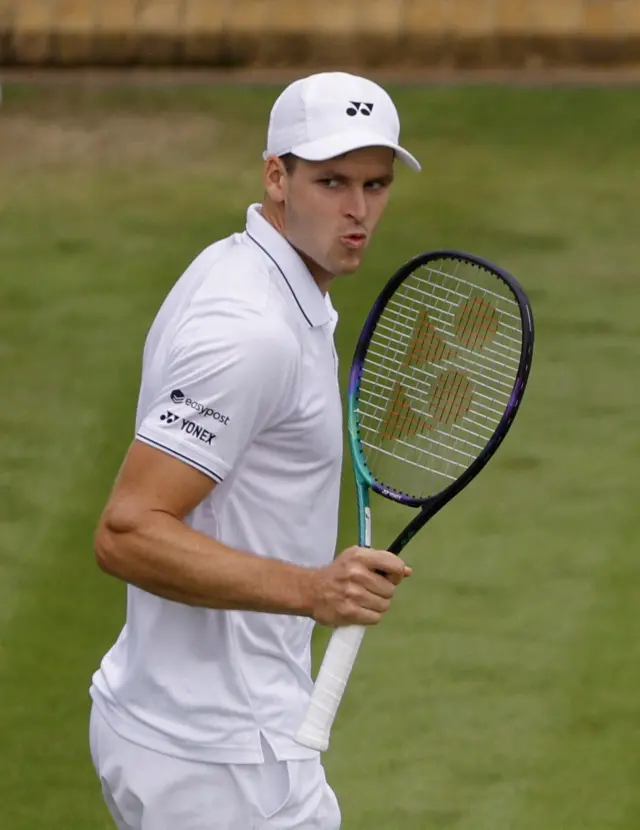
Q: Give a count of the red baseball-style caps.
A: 0